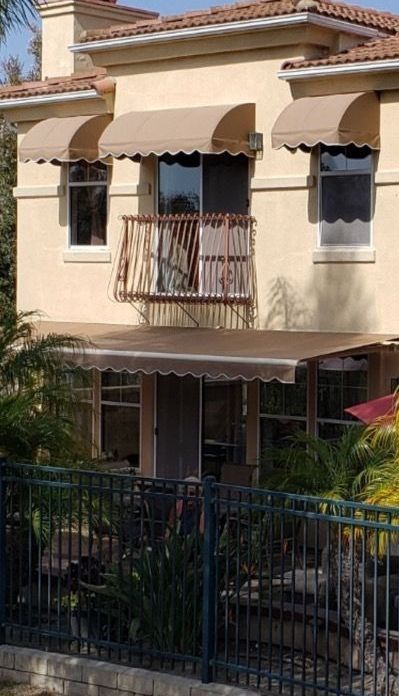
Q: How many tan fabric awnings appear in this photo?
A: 4